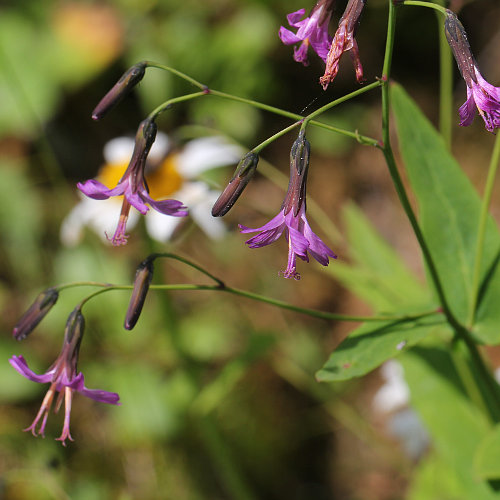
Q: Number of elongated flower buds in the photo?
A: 4